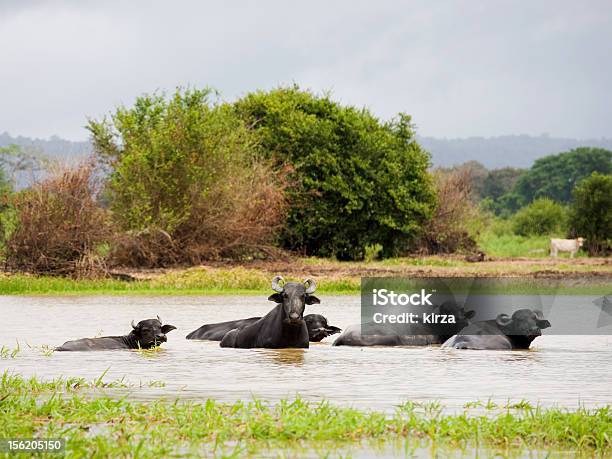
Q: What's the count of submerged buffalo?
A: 5